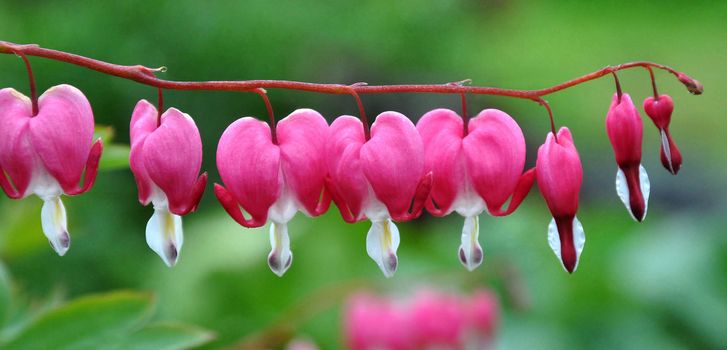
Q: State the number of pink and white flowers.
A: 8